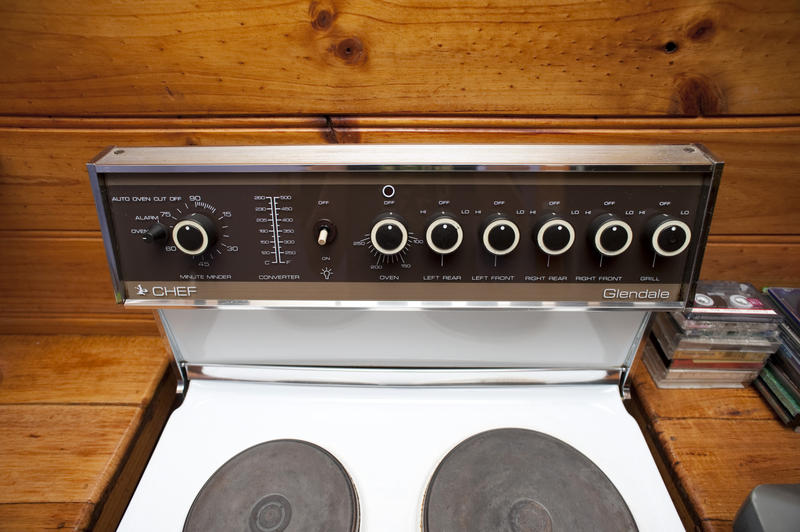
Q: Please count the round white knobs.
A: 7